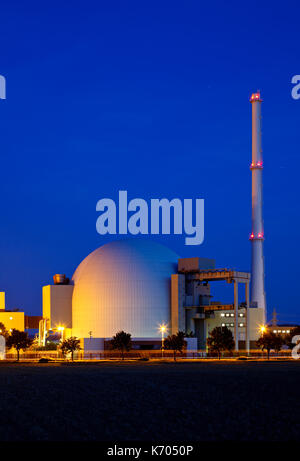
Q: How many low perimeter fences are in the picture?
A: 1